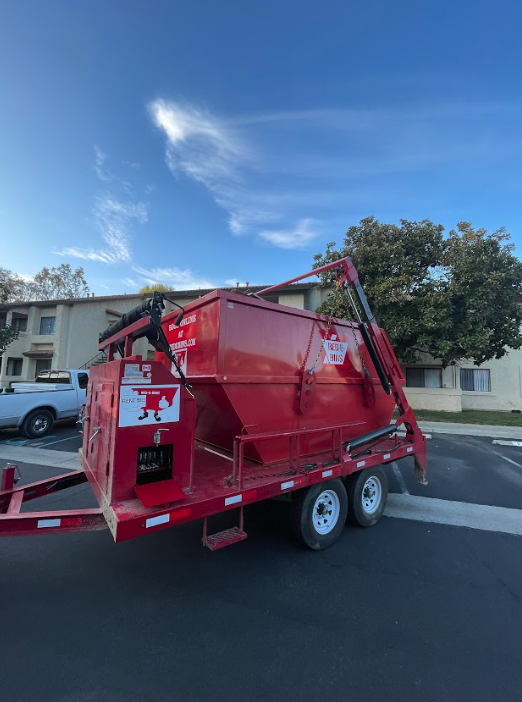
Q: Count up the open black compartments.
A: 1